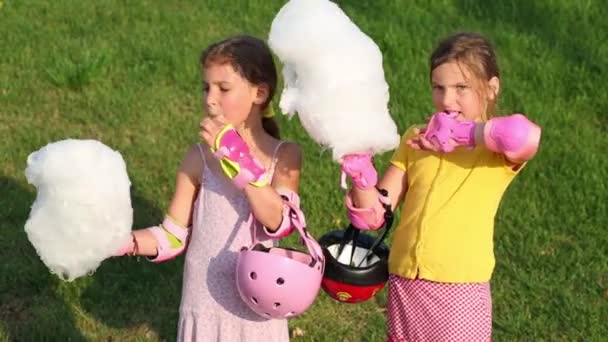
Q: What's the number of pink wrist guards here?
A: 3